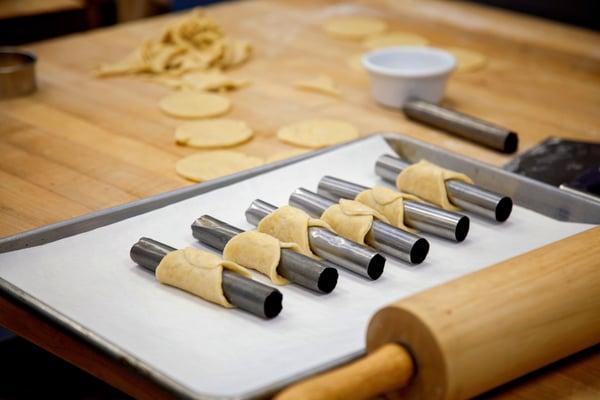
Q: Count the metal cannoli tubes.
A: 7